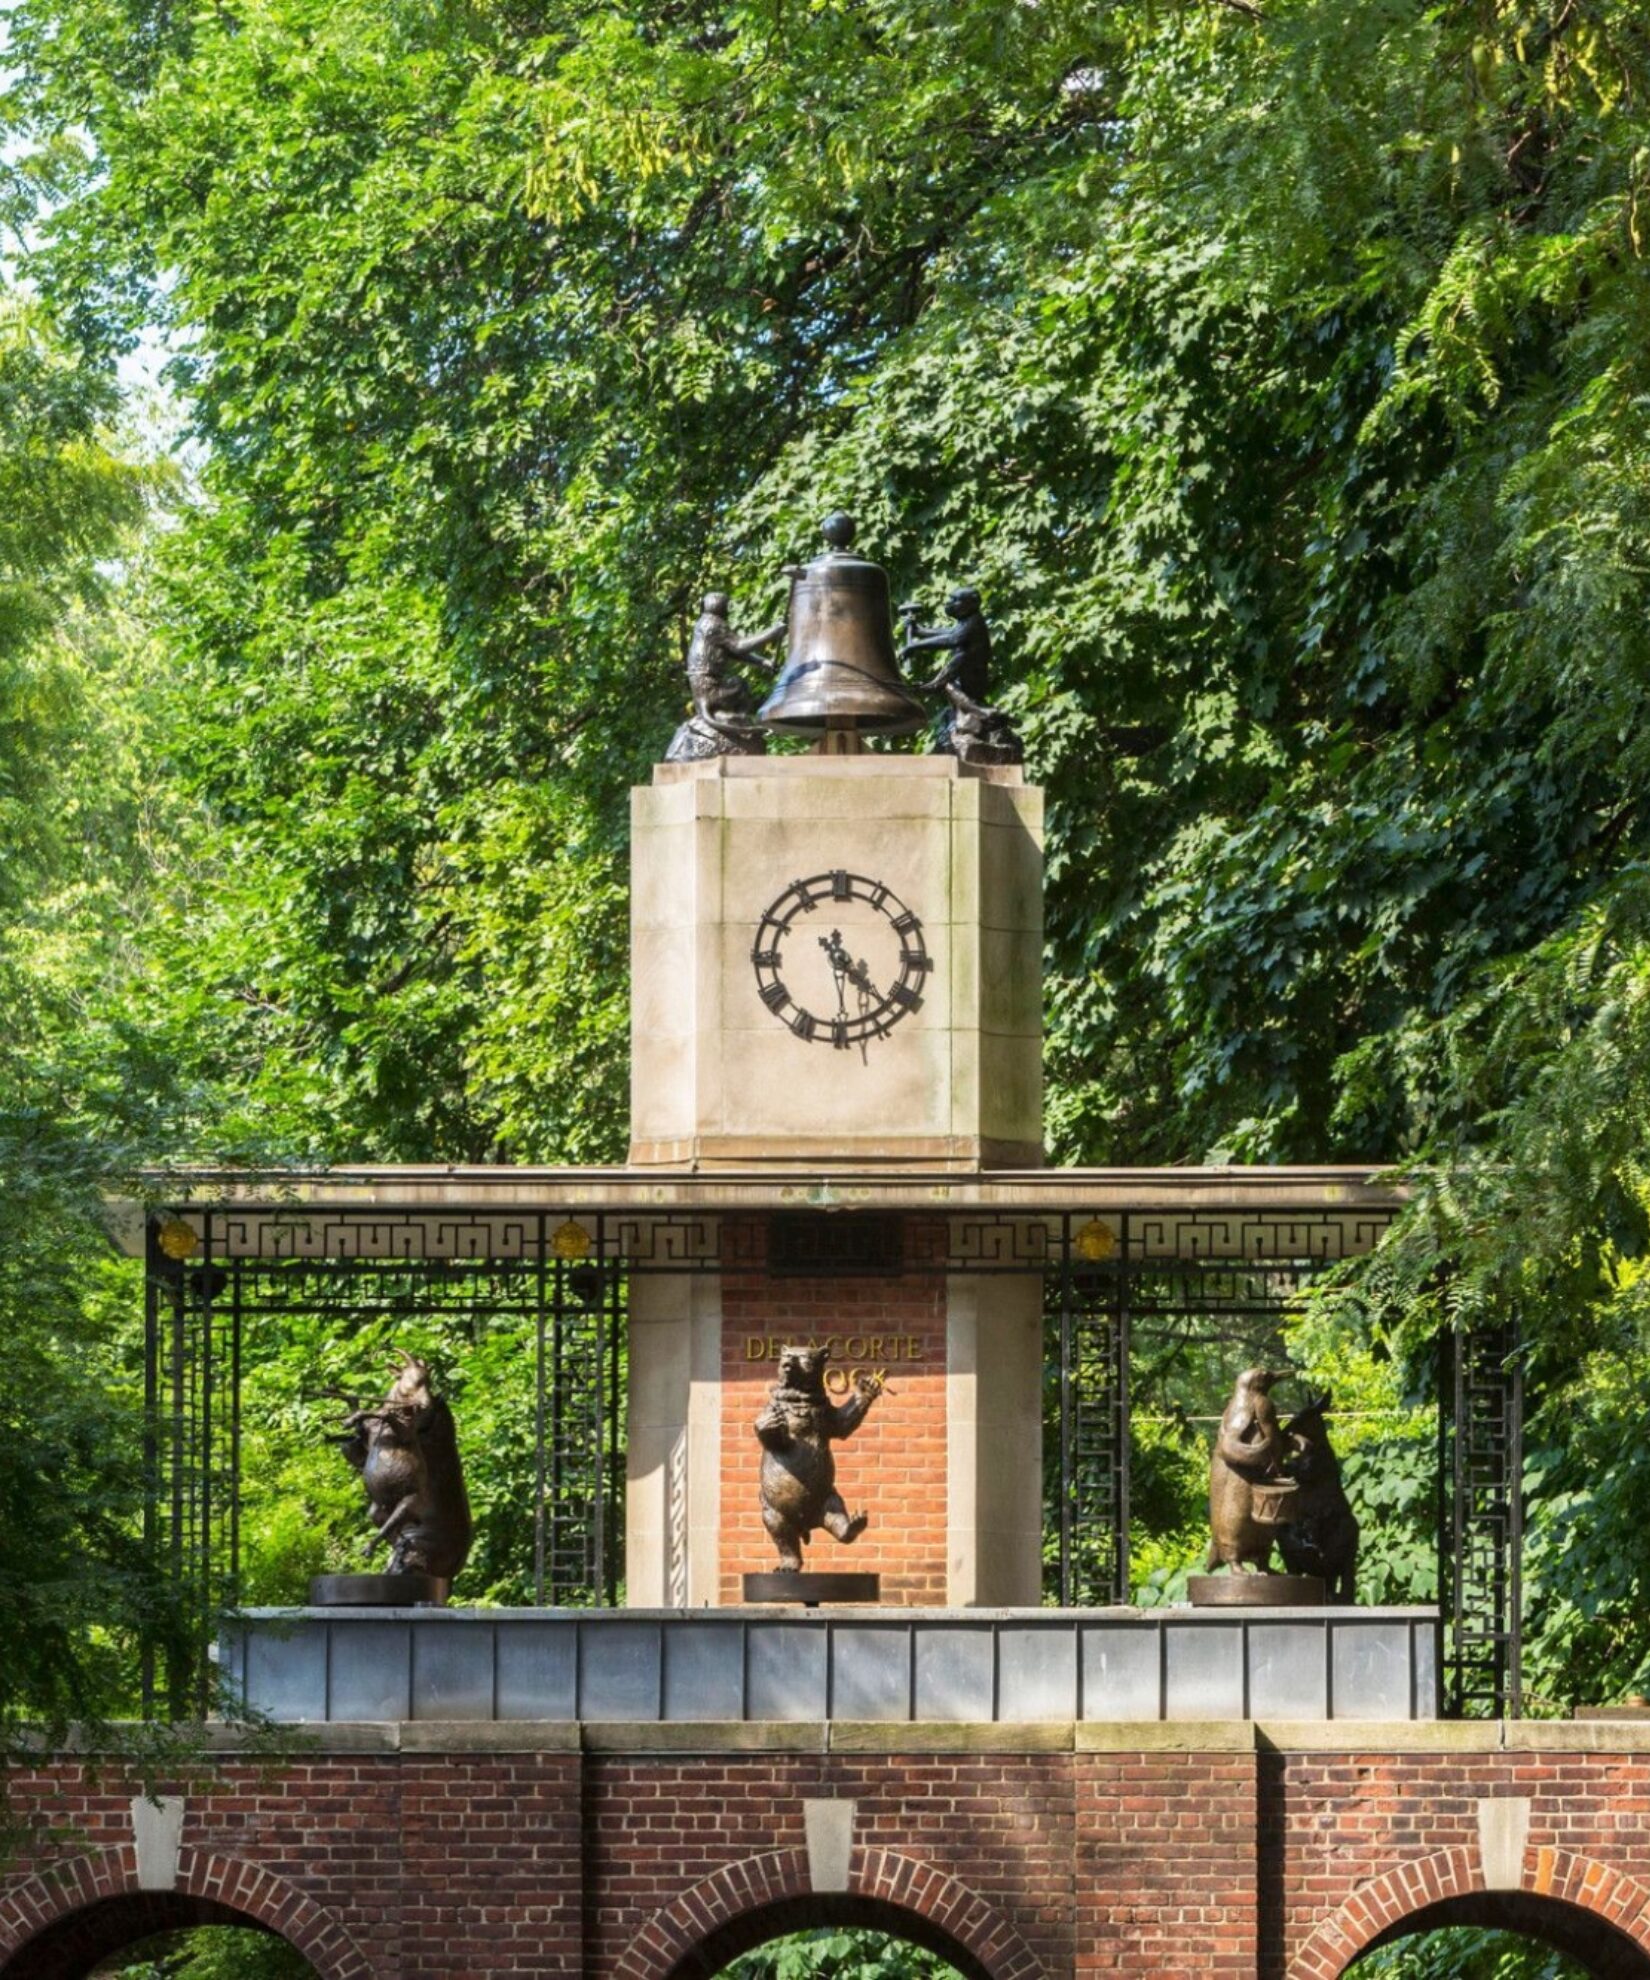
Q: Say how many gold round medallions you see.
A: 3